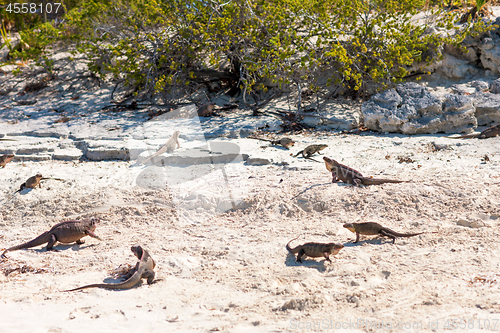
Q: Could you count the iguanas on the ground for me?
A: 11